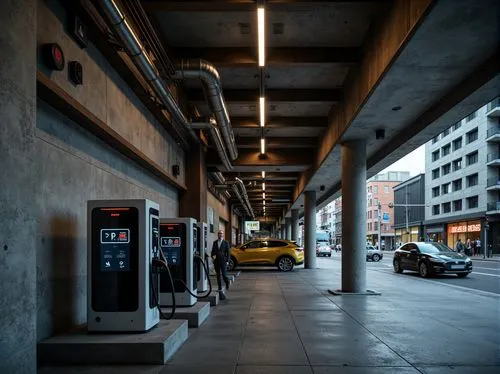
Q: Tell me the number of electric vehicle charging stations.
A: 3